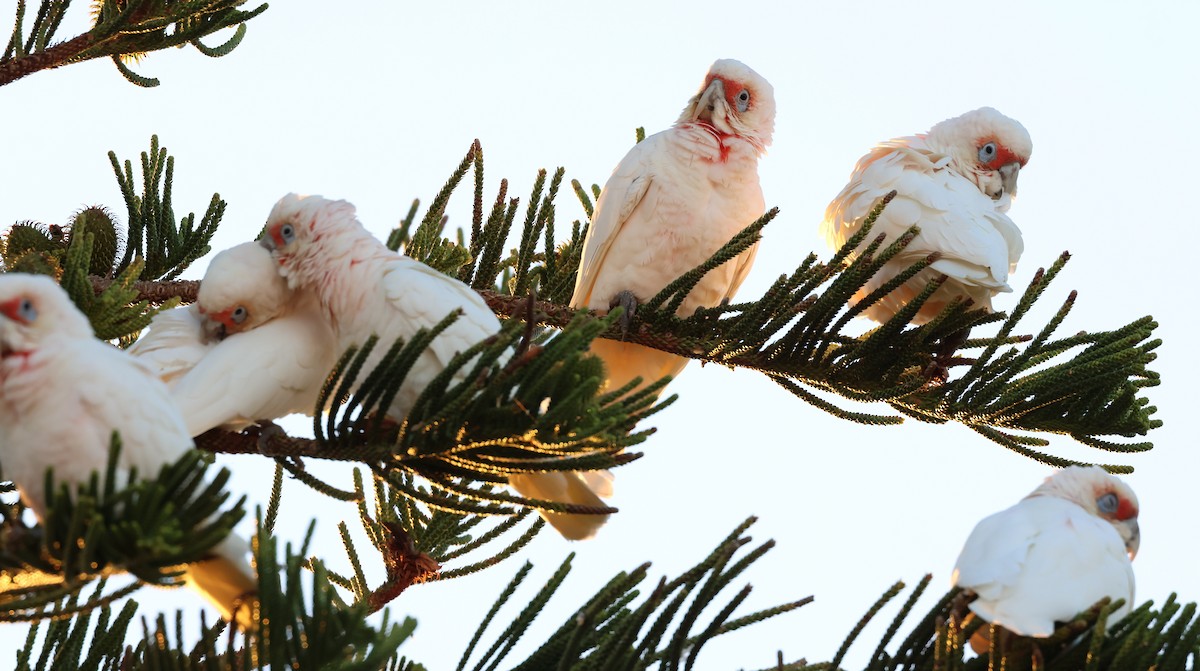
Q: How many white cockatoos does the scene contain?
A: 6